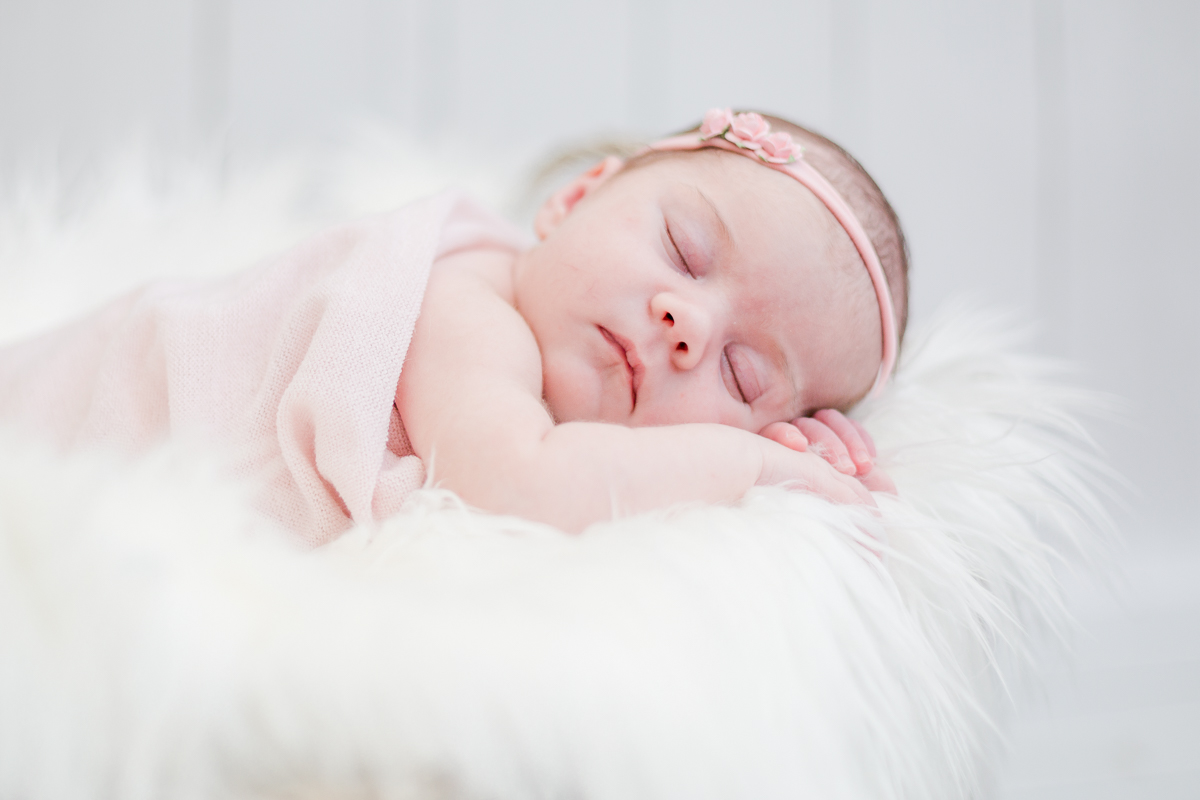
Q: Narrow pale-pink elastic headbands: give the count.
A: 1